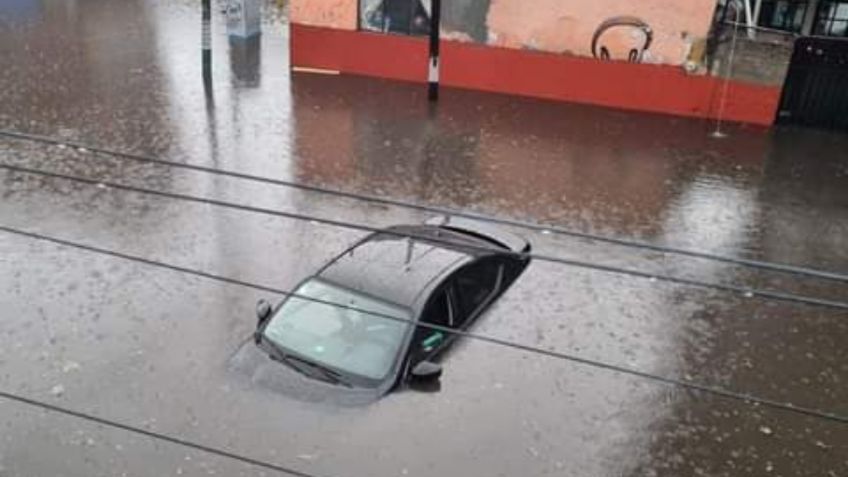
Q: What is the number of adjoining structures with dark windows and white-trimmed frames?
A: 1